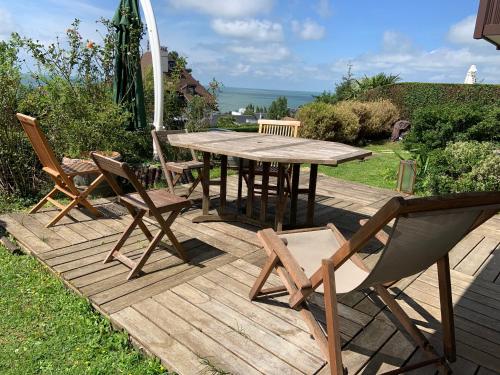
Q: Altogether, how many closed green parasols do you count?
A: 1